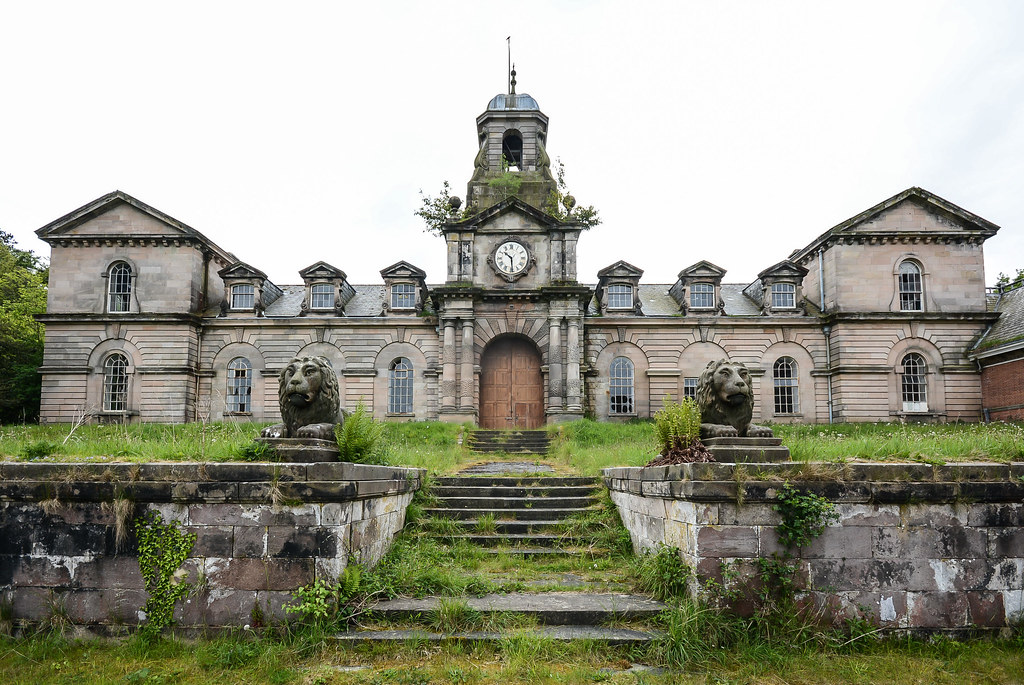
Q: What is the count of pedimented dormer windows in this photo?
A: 6